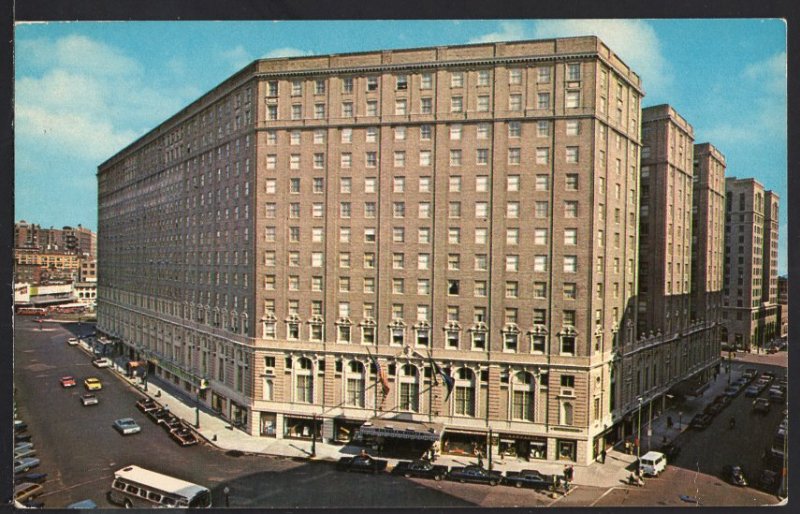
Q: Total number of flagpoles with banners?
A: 2